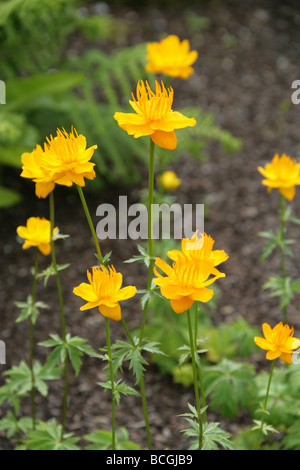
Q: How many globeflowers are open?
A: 10